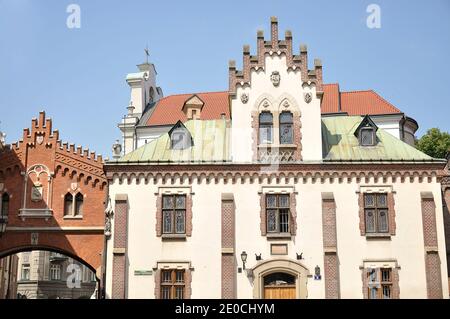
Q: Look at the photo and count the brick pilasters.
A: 4